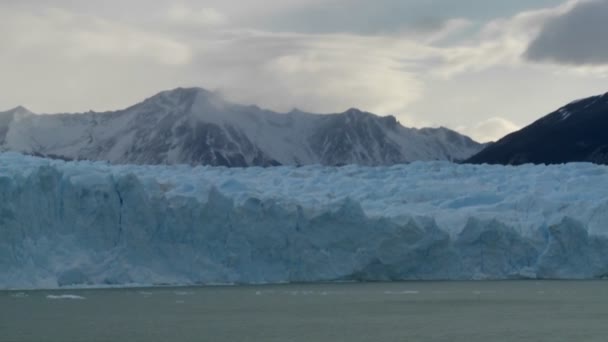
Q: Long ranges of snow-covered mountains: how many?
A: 1